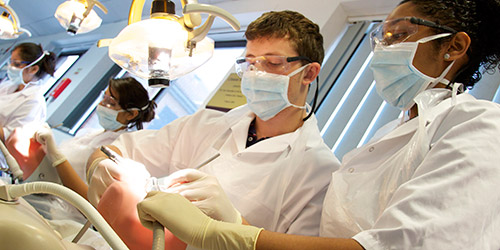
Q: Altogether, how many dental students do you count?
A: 4